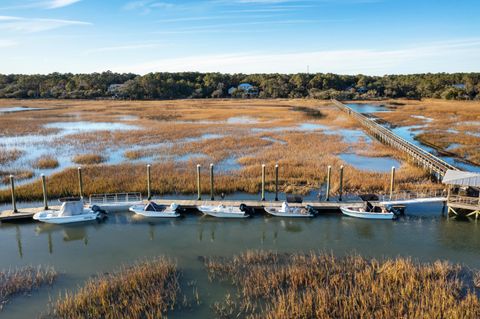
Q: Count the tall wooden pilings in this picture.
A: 11